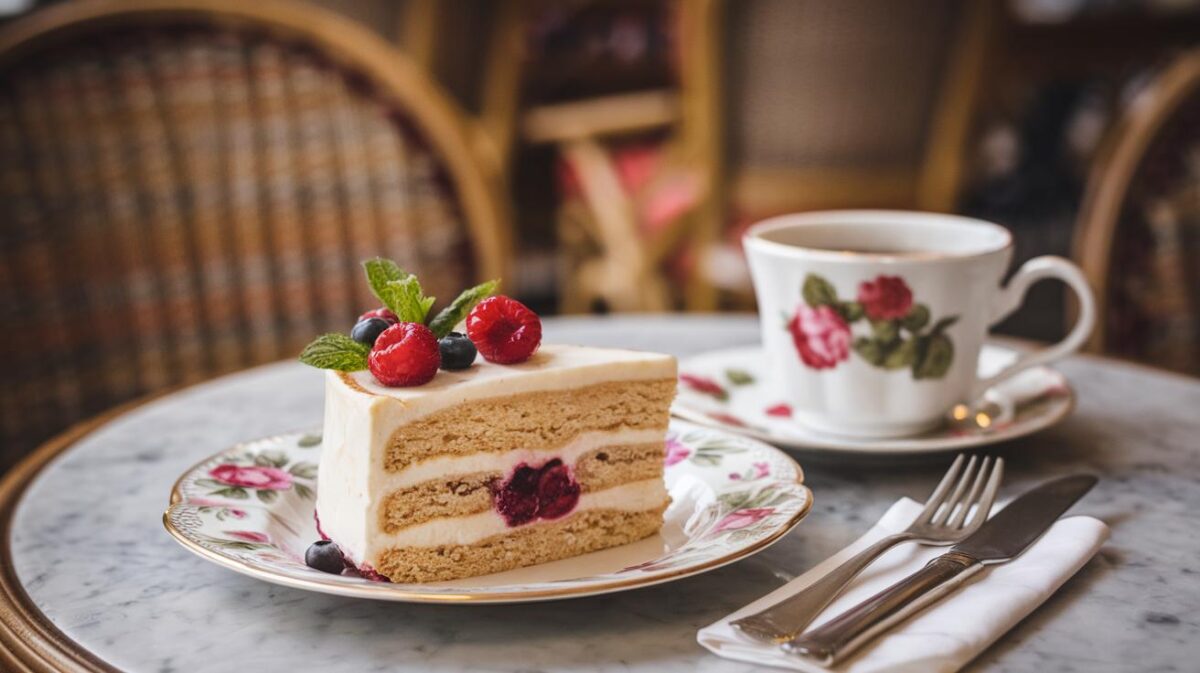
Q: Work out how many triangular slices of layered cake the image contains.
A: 1